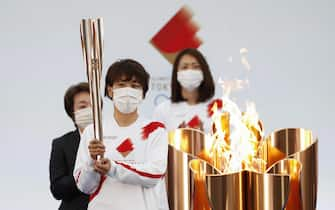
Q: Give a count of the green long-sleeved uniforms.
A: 0